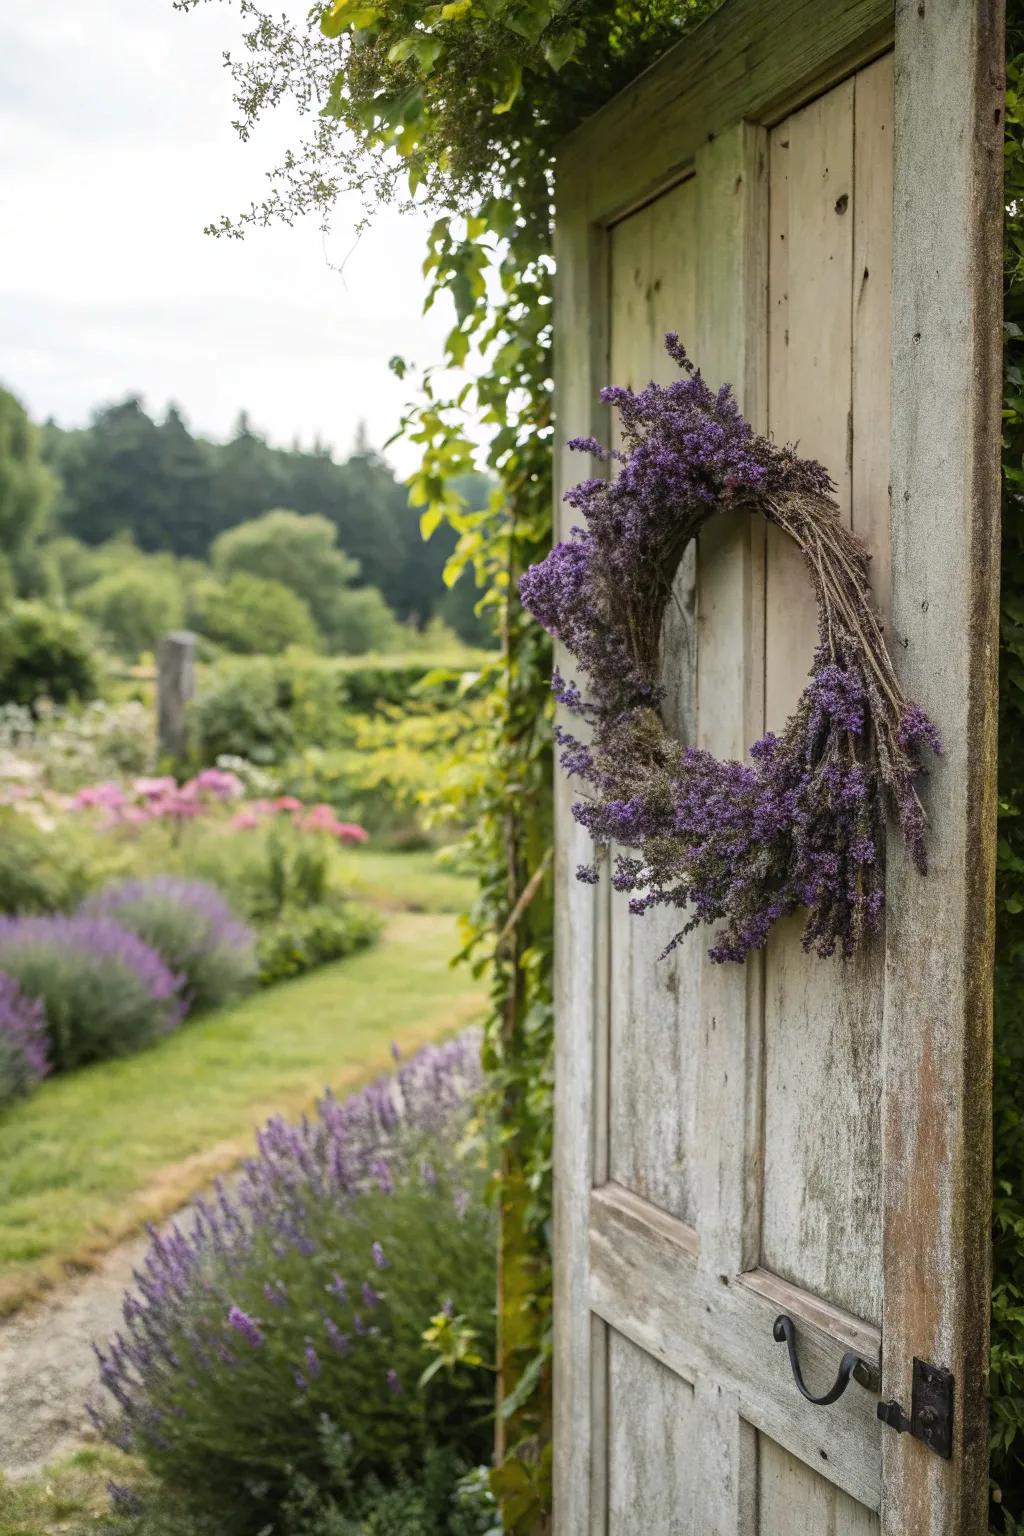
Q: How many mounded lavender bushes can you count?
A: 4